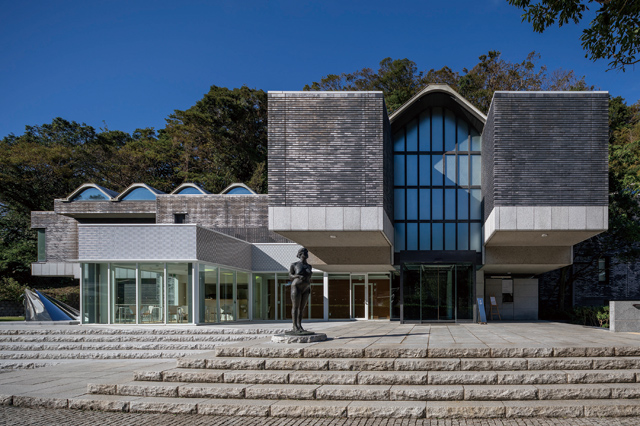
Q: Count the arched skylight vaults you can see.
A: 4